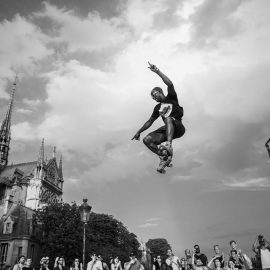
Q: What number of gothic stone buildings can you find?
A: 1